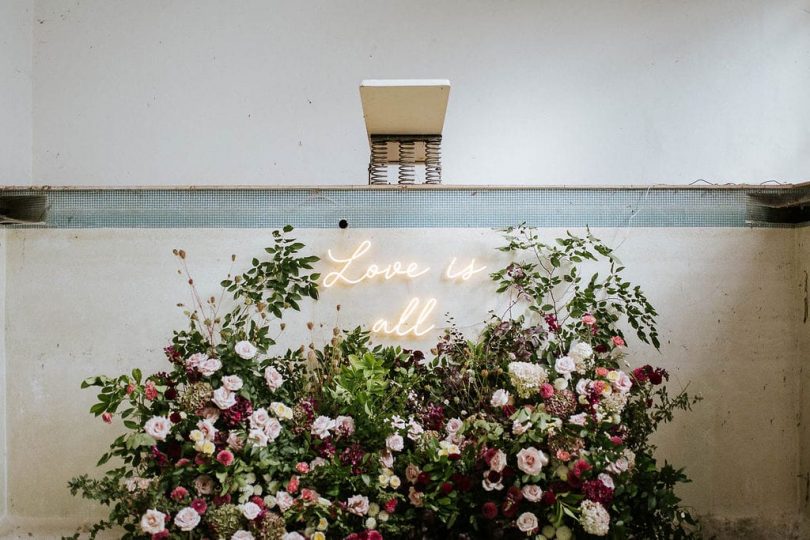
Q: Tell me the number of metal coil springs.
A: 3